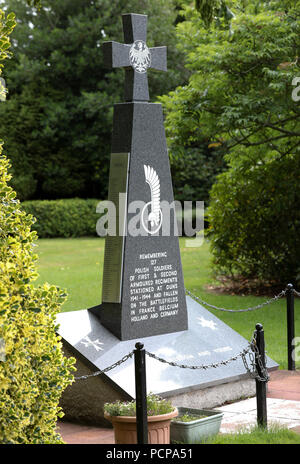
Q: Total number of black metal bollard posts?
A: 3